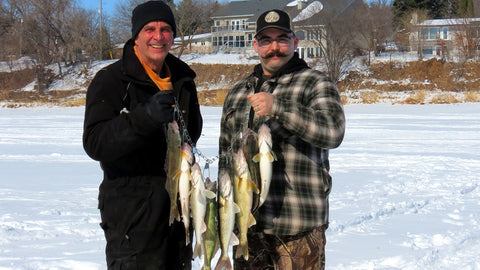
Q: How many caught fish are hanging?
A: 8